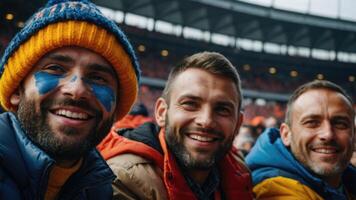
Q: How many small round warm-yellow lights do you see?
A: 9